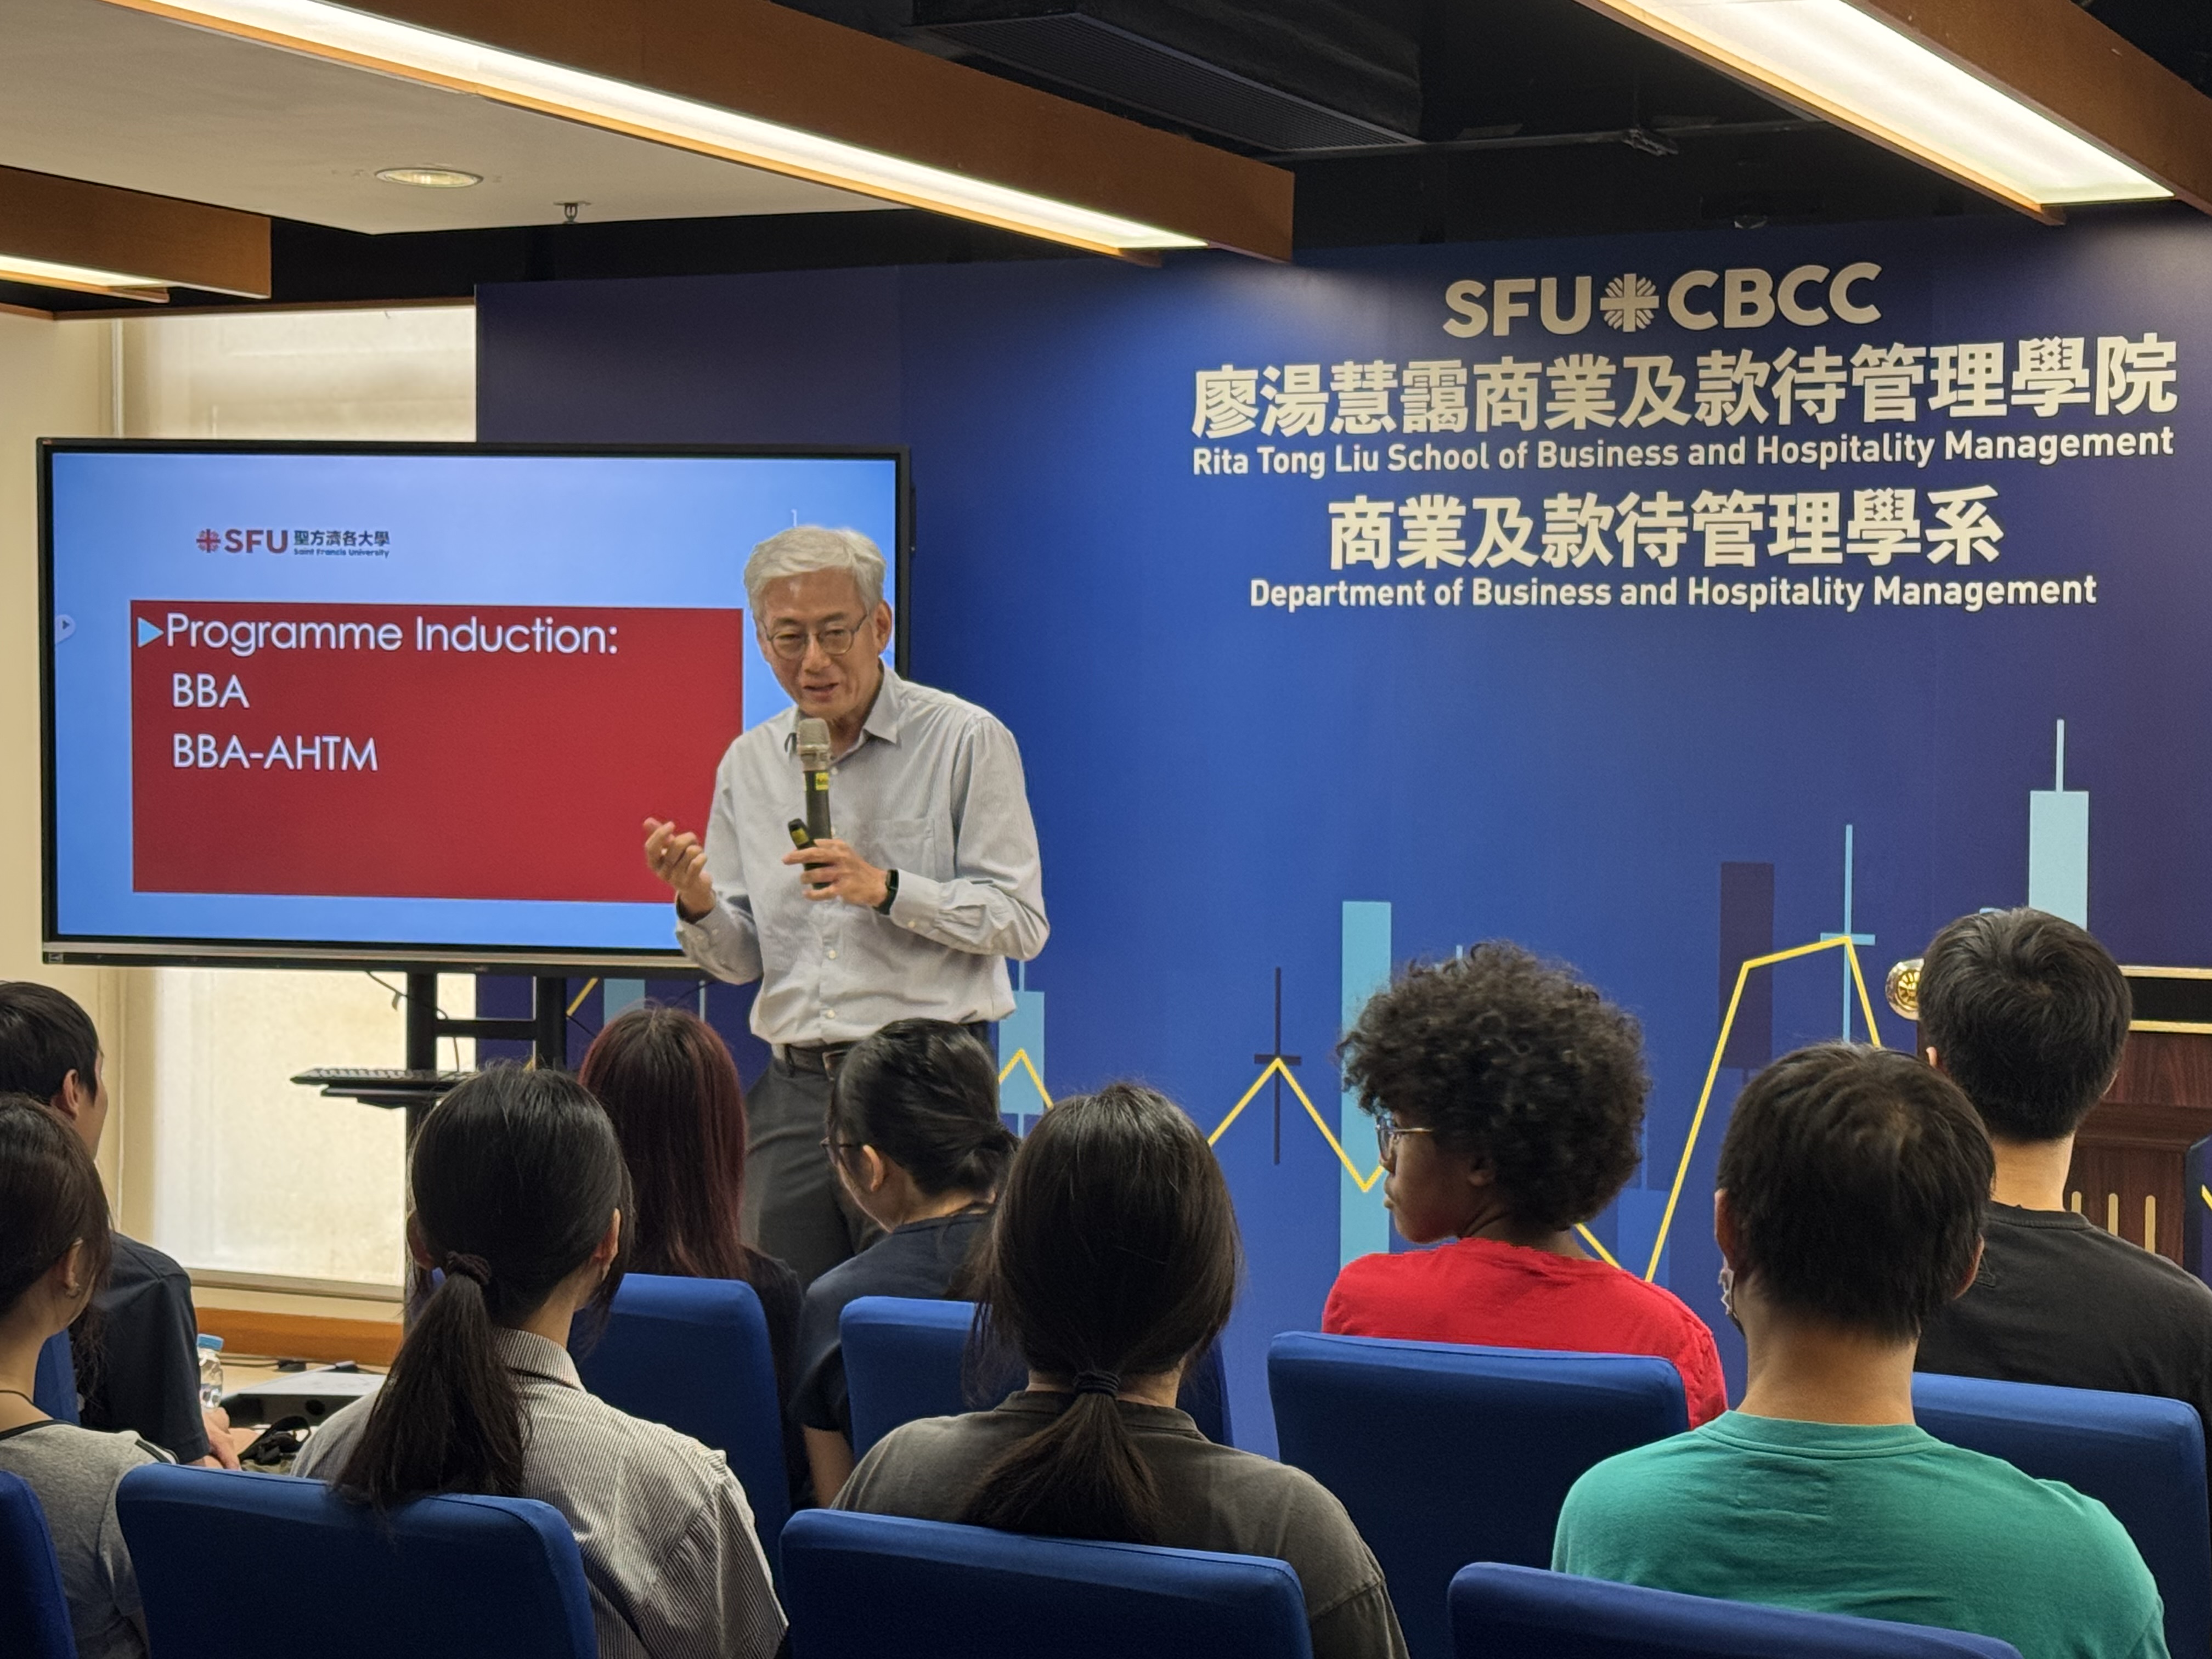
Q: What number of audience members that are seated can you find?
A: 9